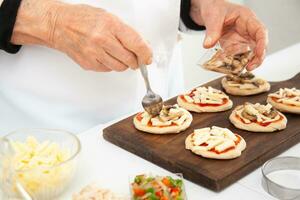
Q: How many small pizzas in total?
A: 6